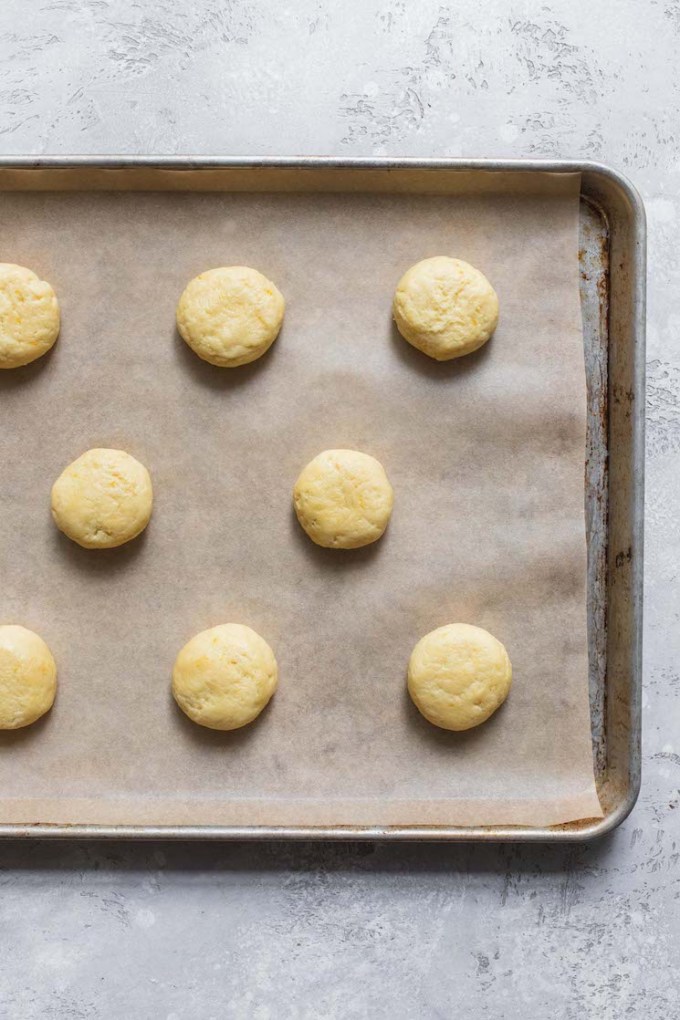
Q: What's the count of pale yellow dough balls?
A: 8